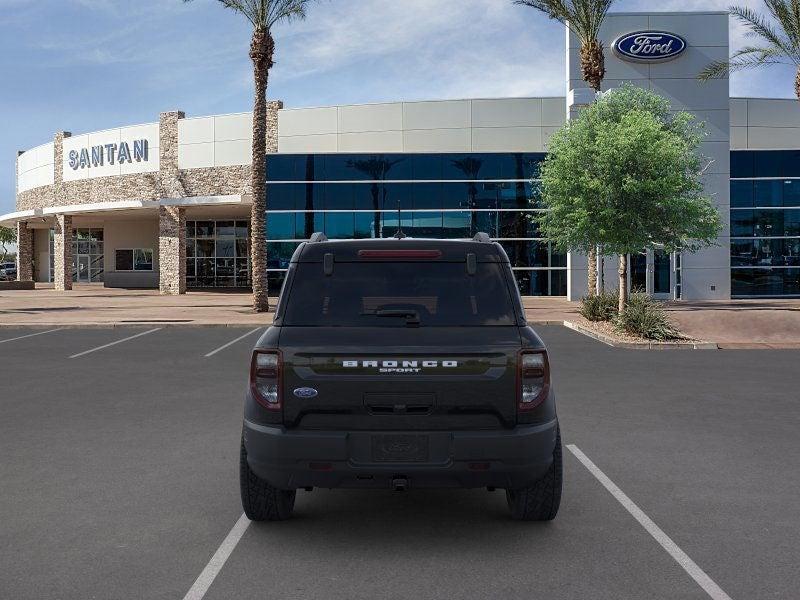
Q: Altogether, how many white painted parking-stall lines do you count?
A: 5